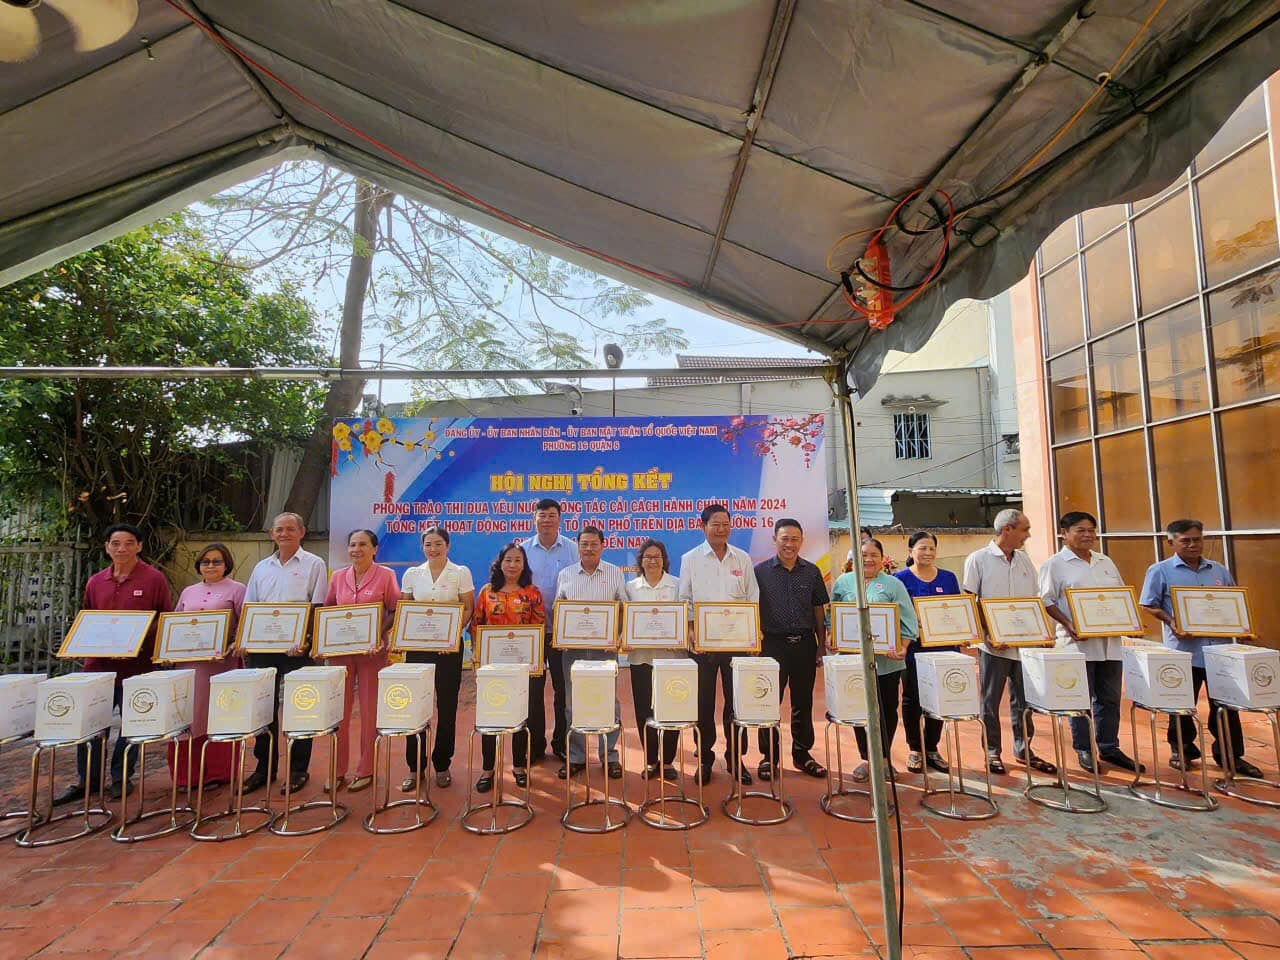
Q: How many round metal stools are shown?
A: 15